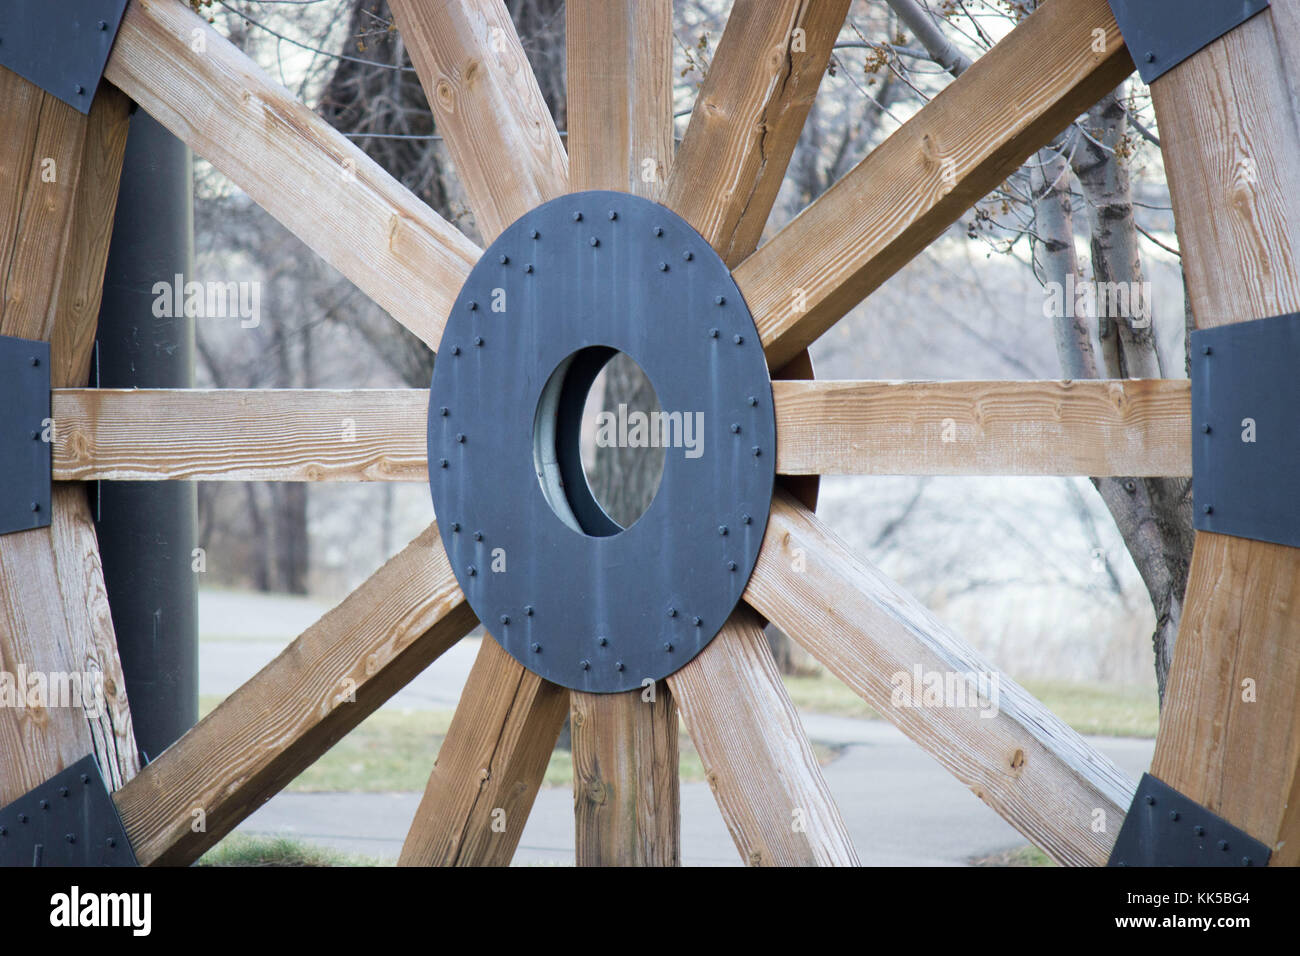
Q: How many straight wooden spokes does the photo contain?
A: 12